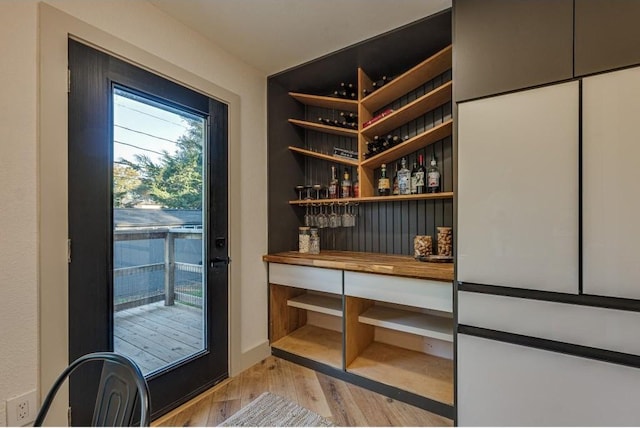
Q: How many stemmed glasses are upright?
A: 4